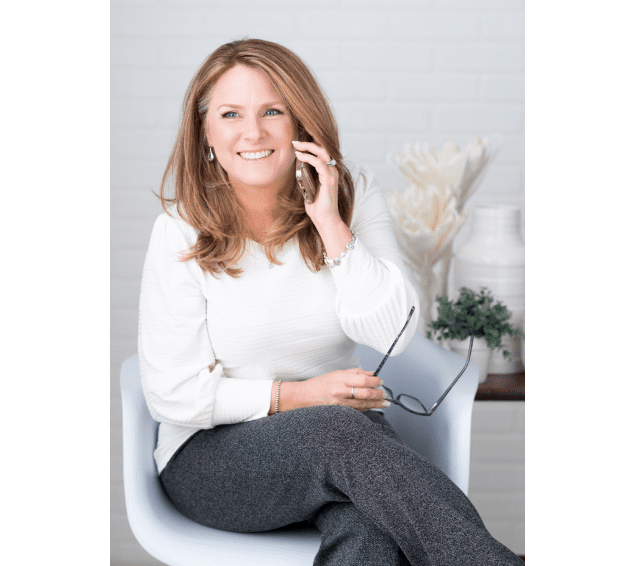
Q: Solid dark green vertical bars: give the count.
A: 2